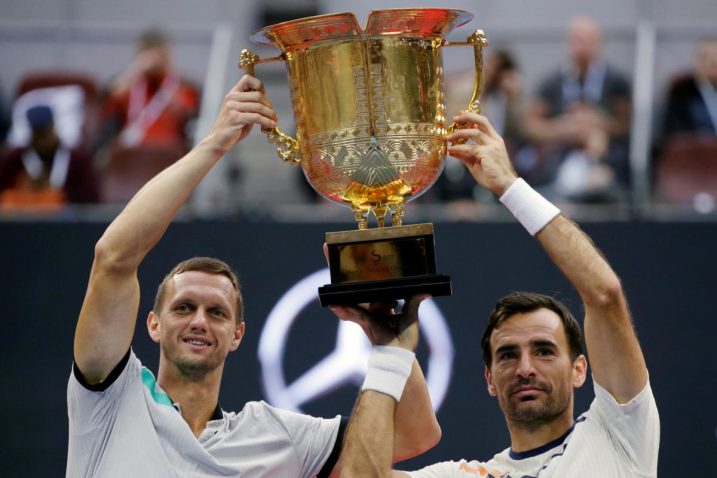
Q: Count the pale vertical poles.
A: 2